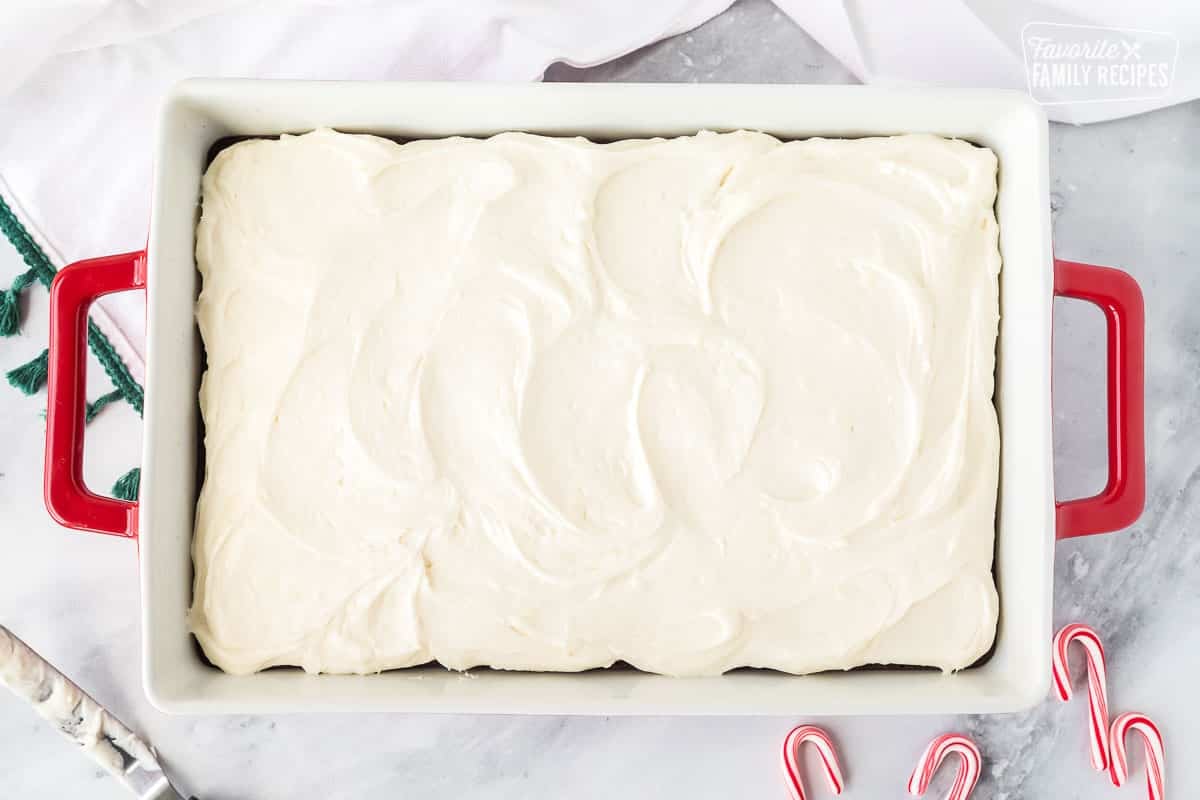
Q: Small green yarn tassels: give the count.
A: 4